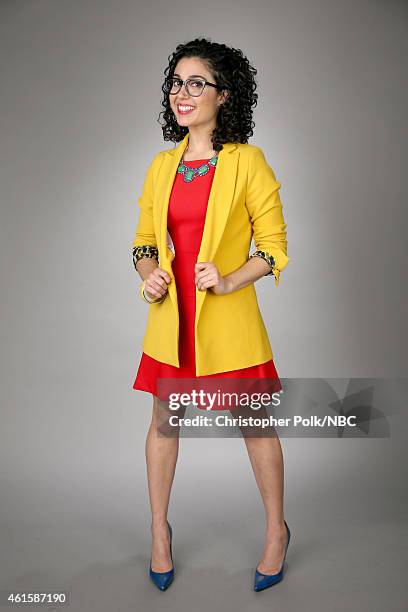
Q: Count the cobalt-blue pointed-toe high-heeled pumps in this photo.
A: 2